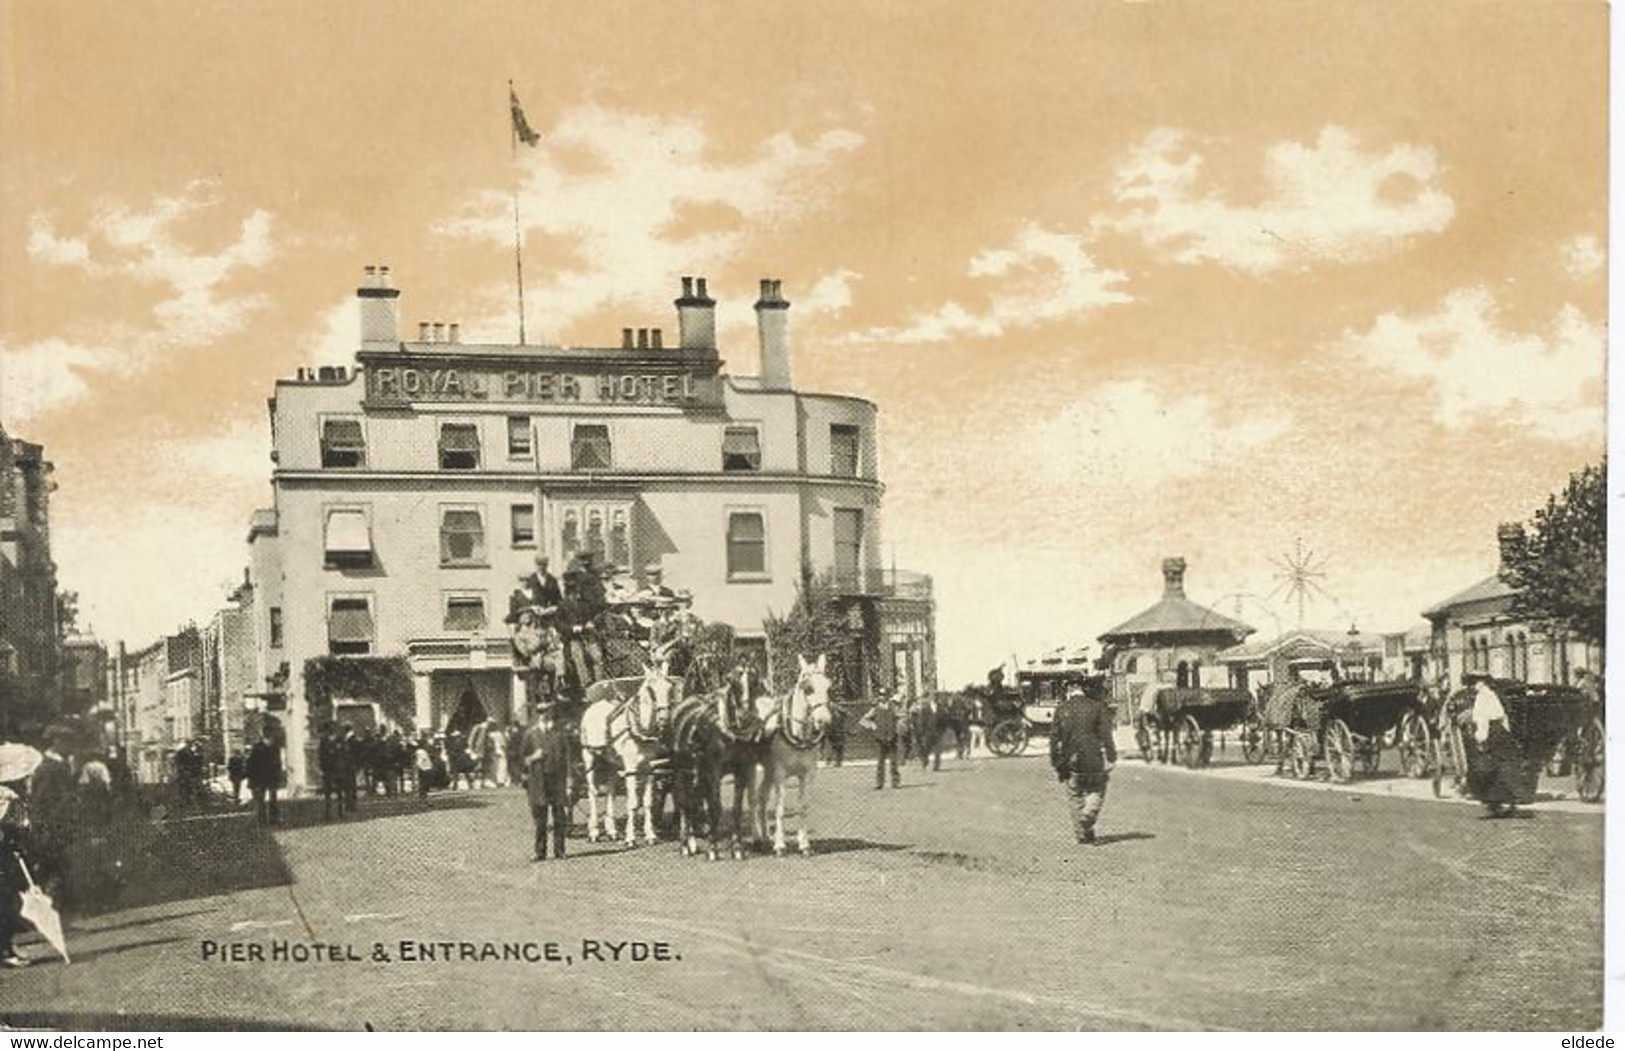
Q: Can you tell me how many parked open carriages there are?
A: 3